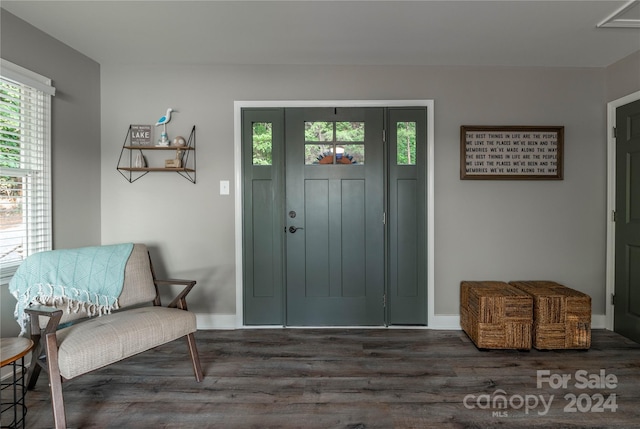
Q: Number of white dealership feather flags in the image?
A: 0